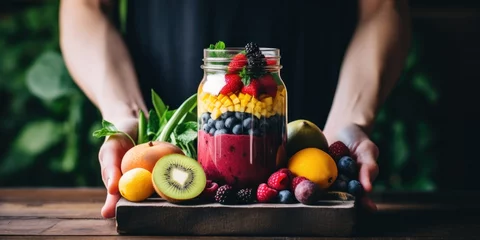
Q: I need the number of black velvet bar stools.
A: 0